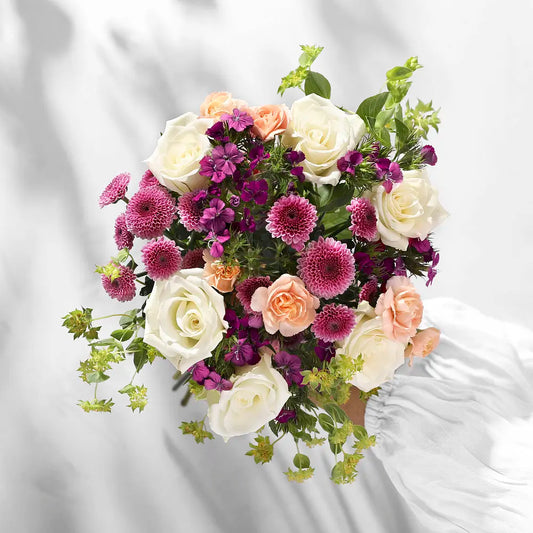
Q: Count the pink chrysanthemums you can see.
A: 14